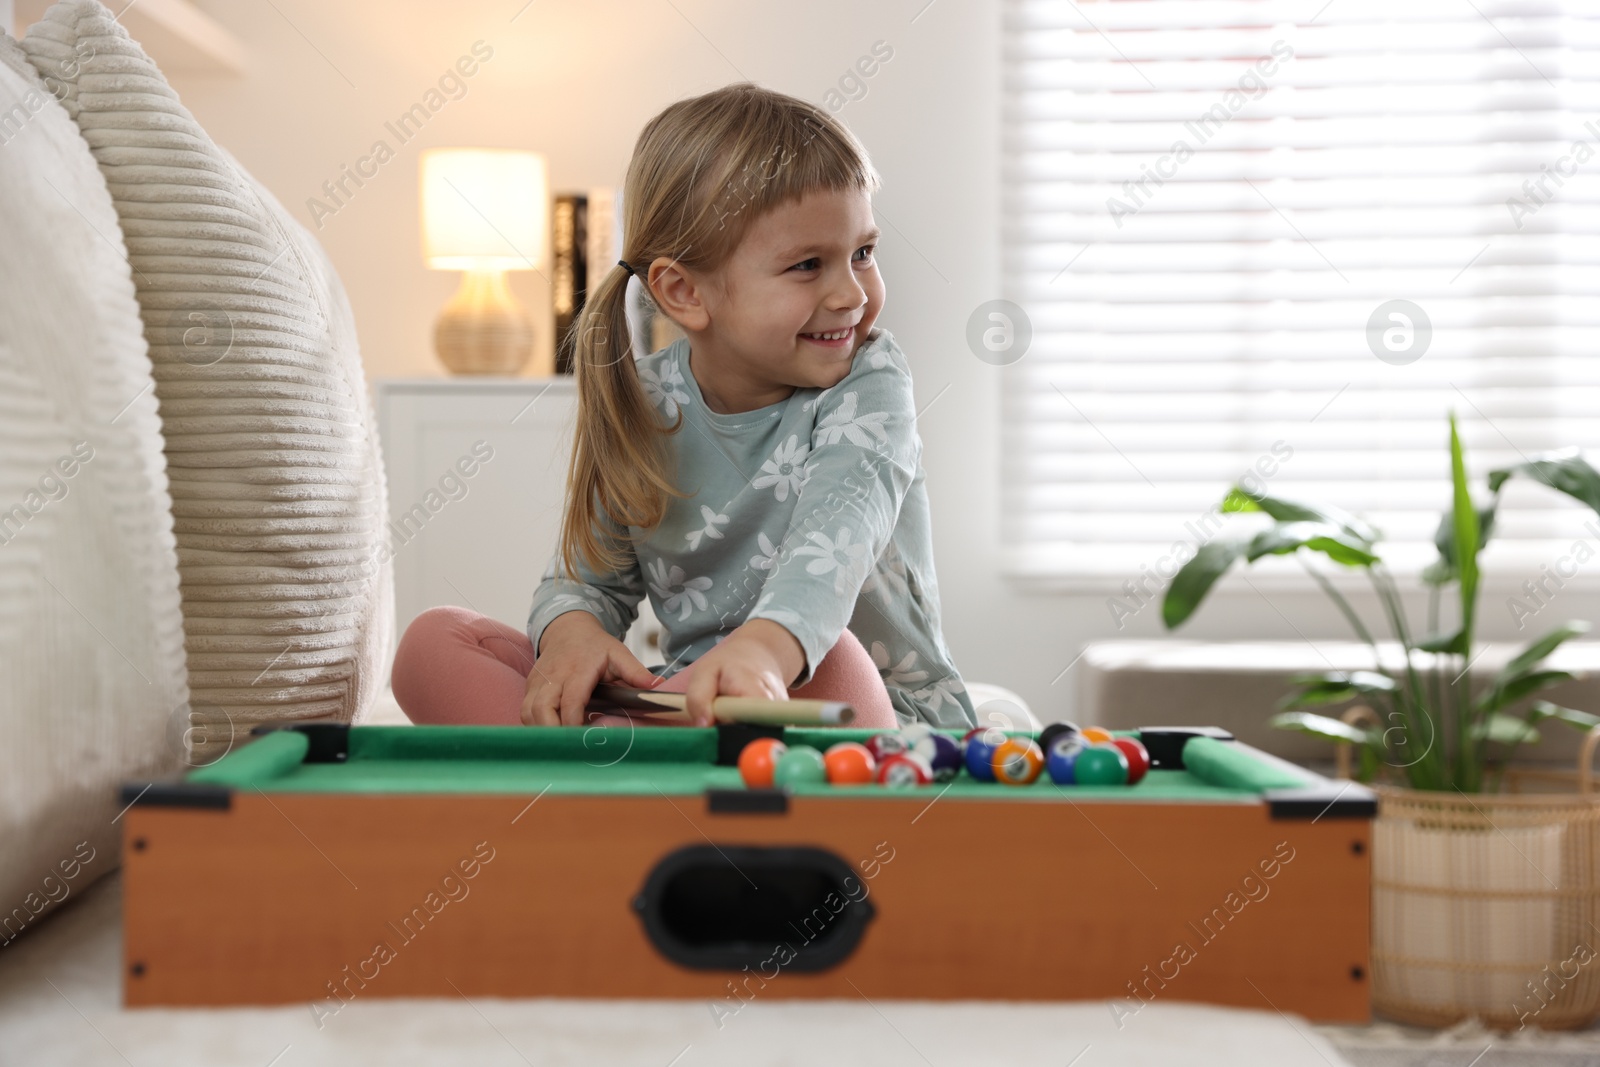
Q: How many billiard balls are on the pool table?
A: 15